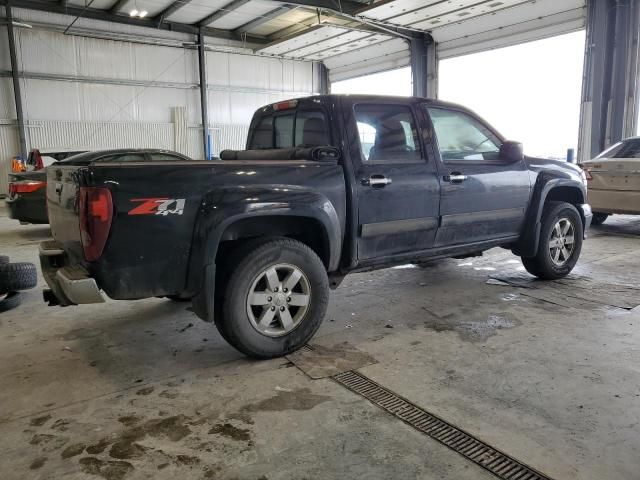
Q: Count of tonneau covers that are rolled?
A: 1